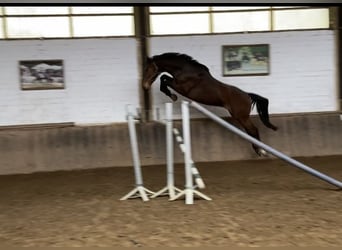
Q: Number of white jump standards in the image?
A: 3